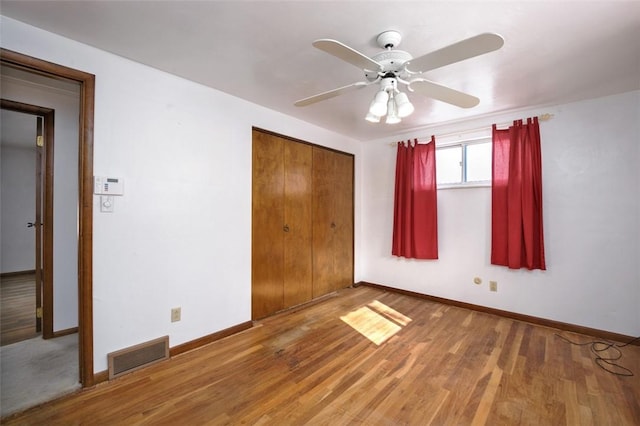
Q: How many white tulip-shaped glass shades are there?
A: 4